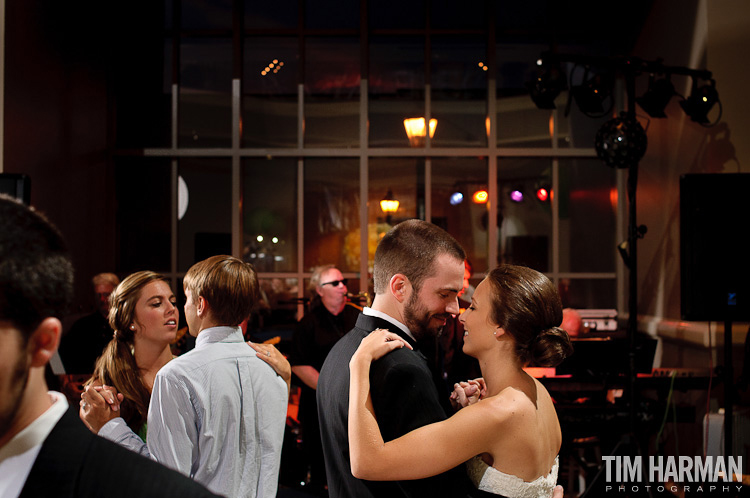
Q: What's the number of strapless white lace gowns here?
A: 1